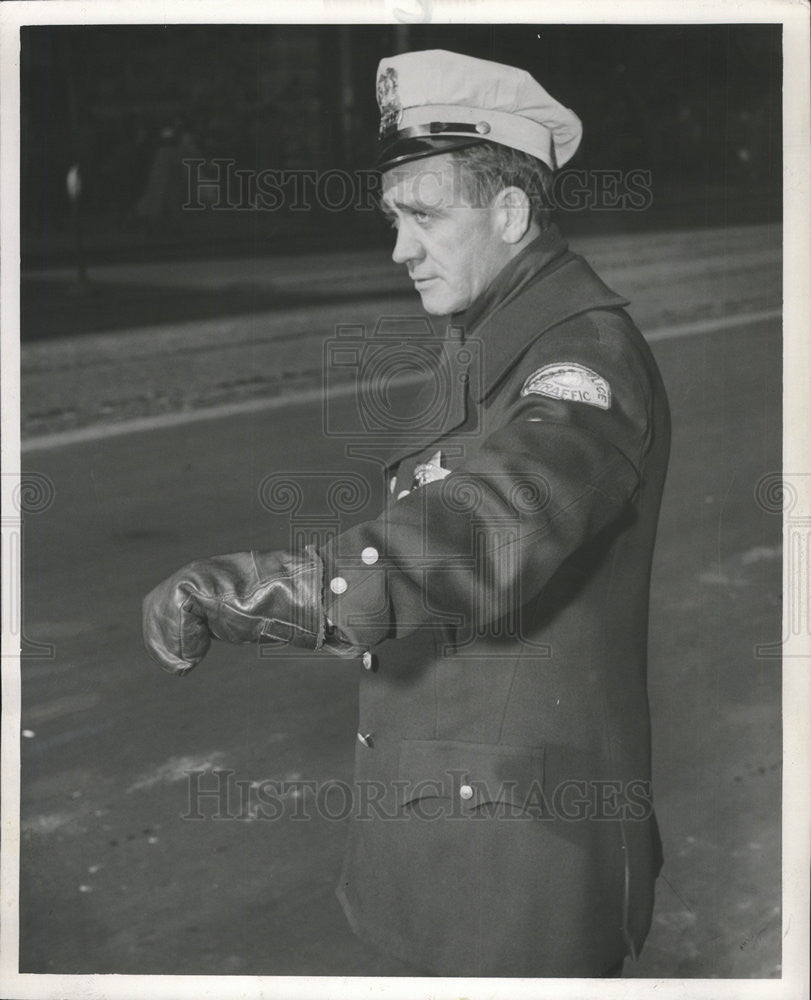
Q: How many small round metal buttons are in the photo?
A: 8